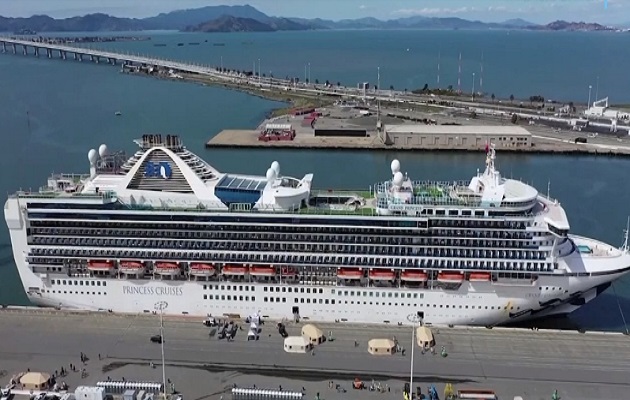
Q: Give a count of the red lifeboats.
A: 11